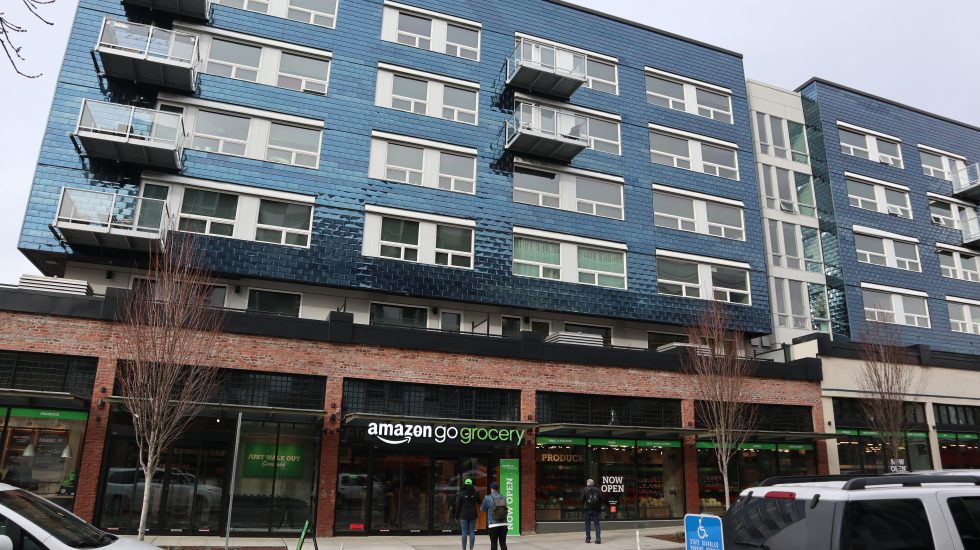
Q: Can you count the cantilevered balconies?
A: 8